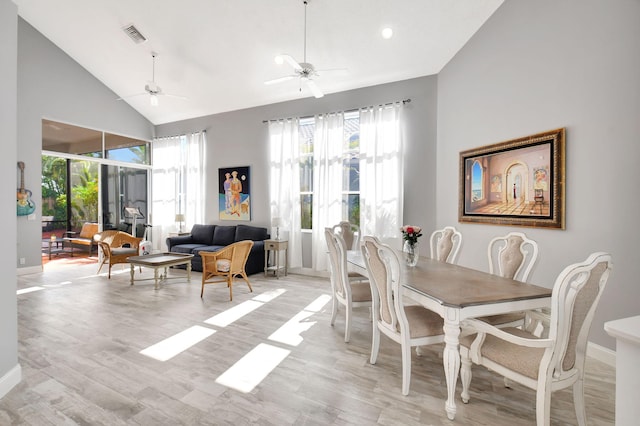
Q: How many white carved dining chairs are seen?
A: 6